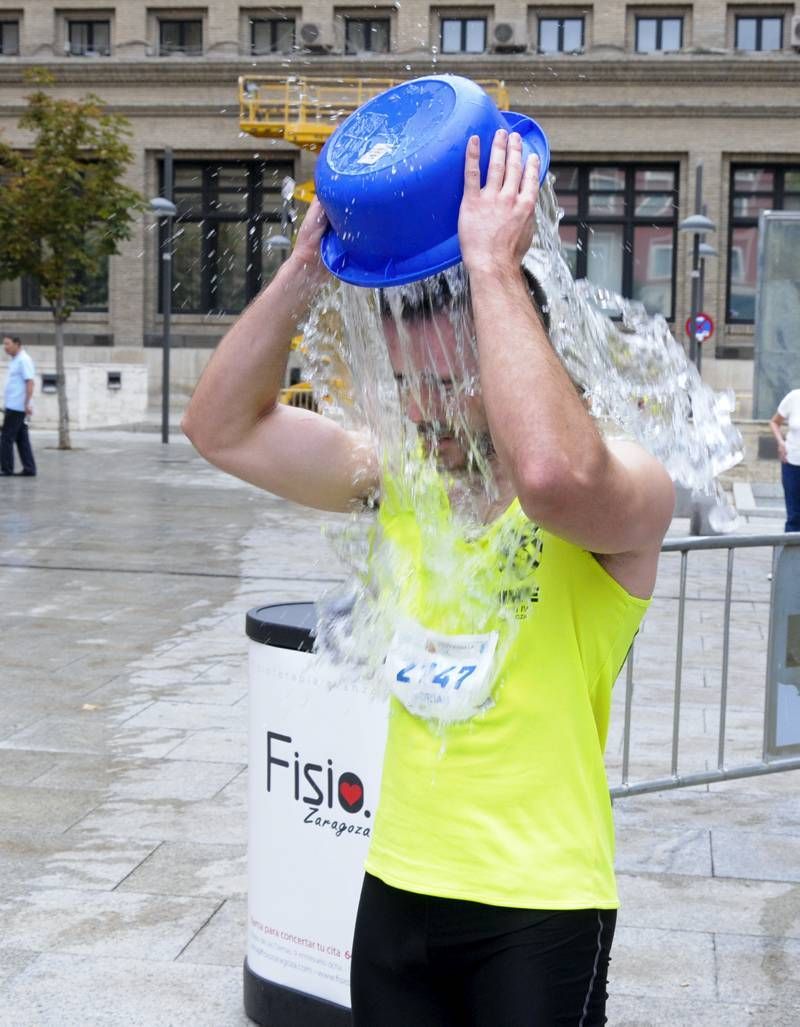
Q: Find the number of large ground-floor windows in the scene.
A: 4